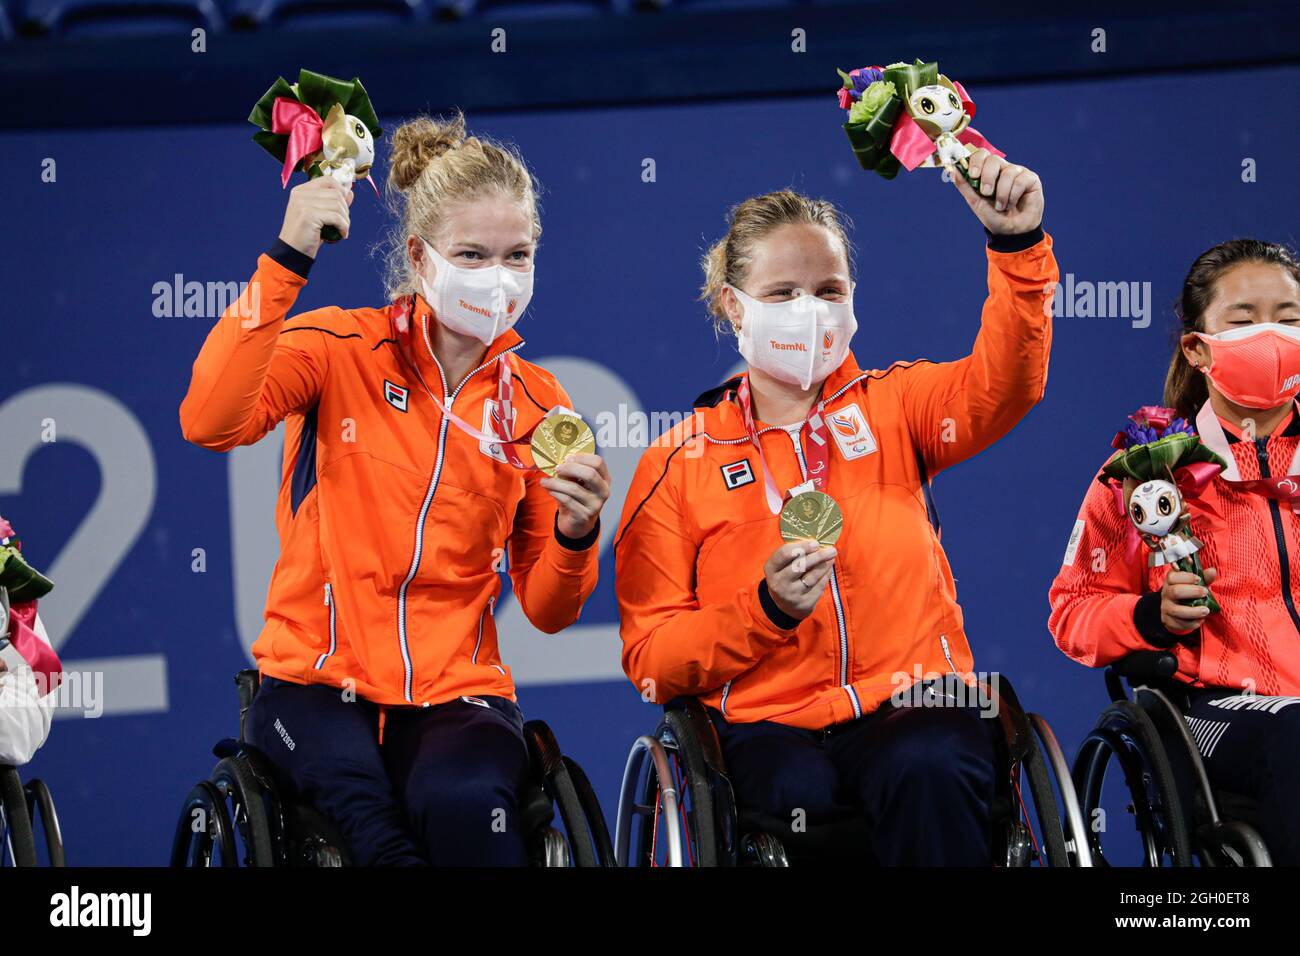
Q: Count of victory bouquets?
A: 4